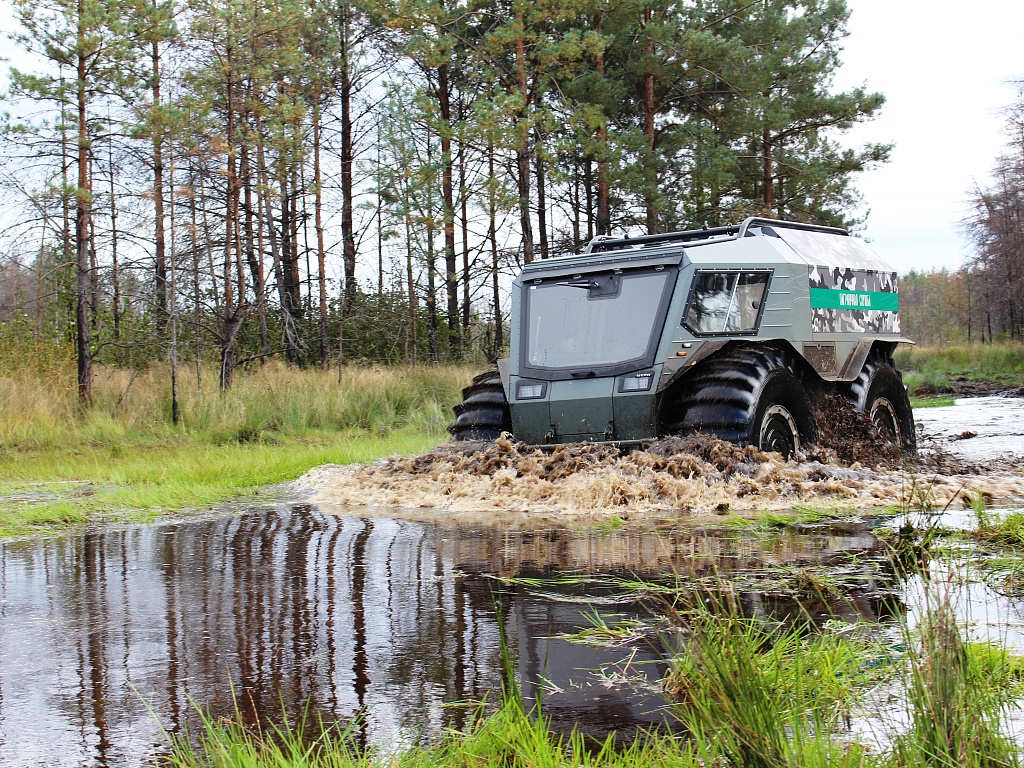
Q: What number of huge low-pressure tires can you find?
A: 3